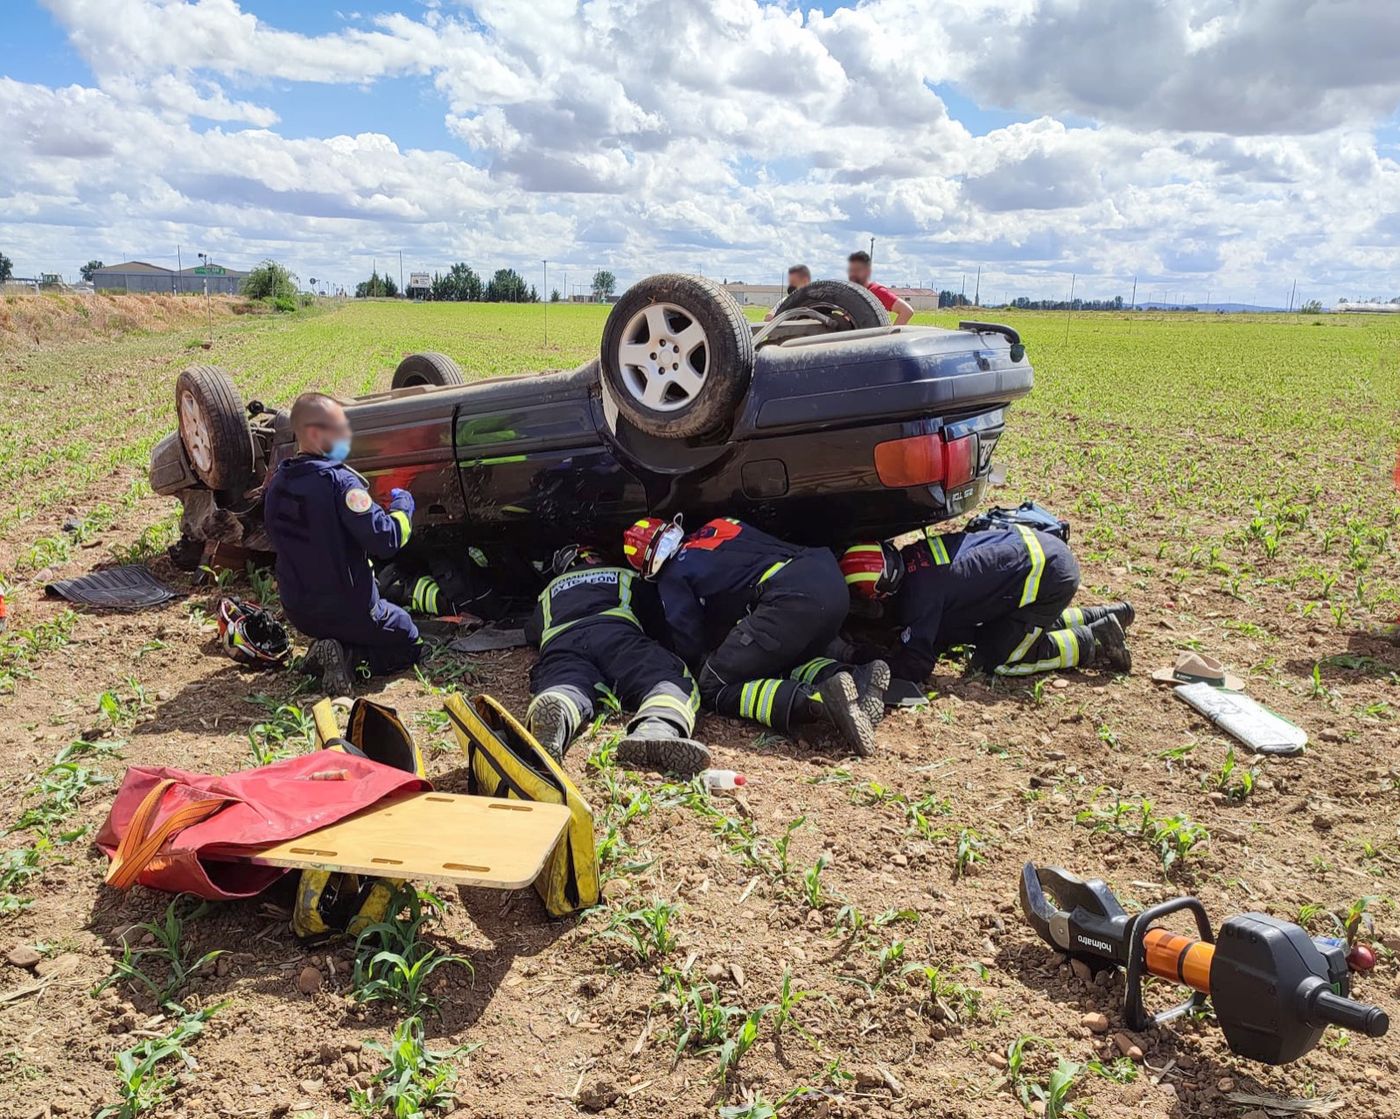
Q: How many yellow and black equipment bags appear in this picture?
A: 2